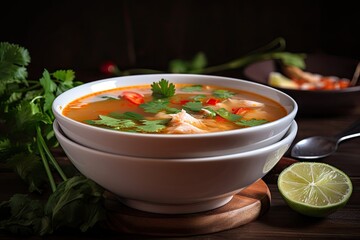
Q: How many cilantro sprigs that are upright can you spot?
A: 1